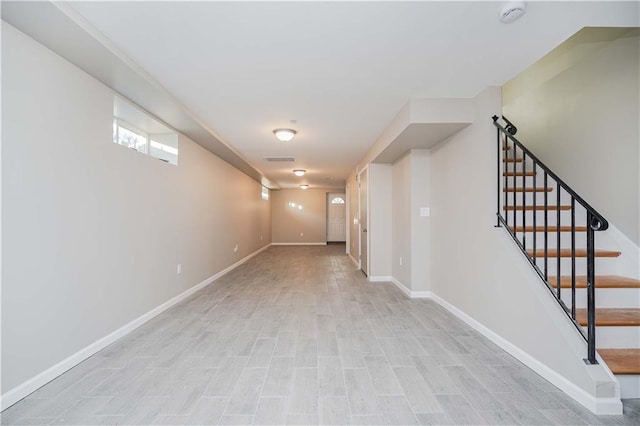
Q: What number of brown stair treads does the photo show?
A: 10